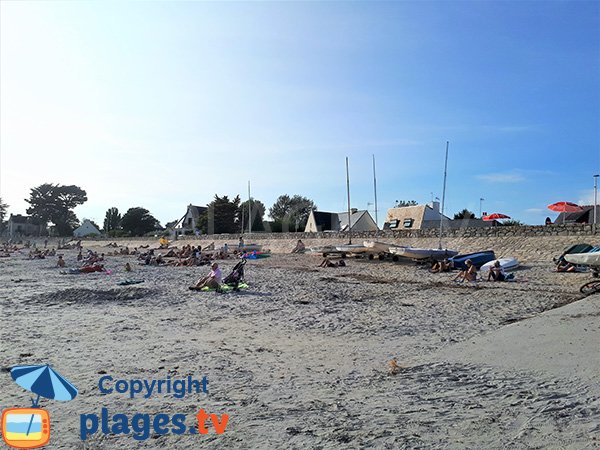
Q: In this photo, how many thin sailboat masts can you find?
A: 4